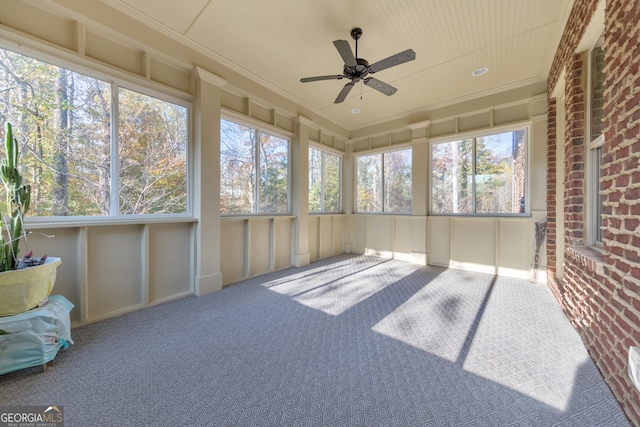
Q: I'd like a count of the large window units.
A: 5